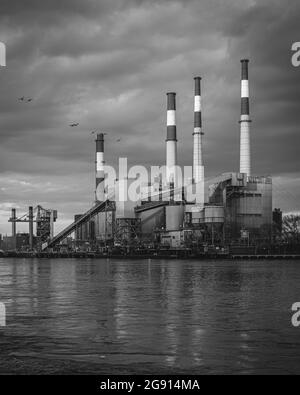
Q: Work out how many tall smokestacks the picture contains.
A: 4